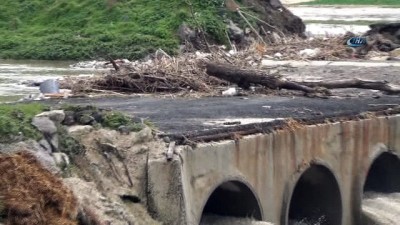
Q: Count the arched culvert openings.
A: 3